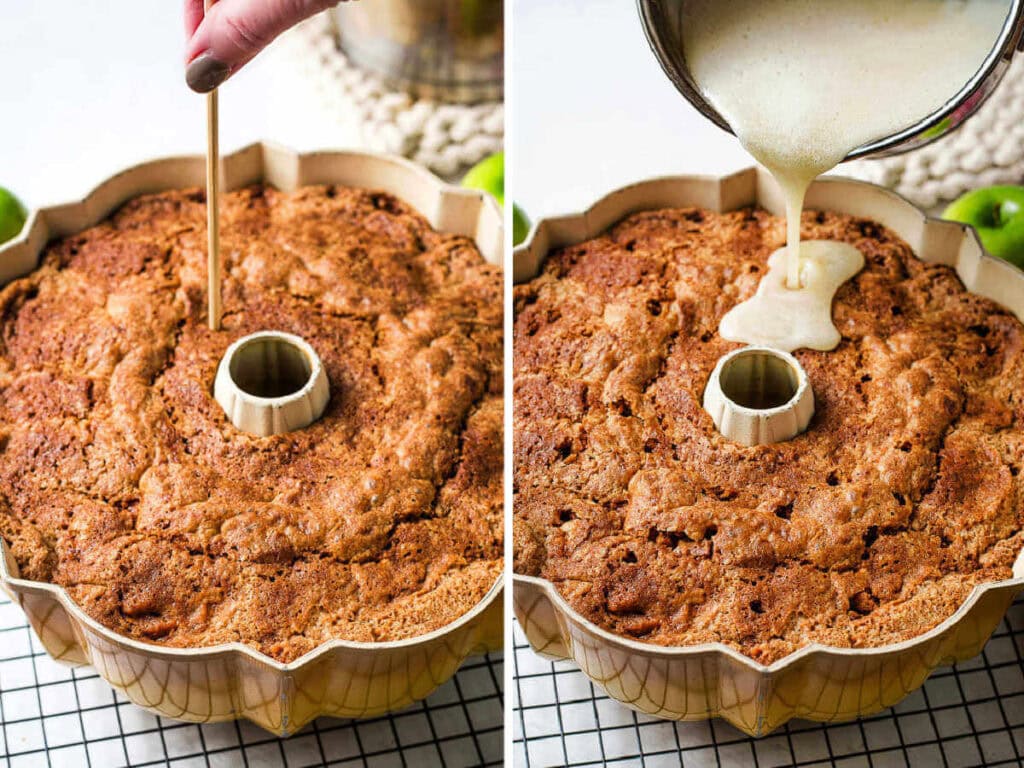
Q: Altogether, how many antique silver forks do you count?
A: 0